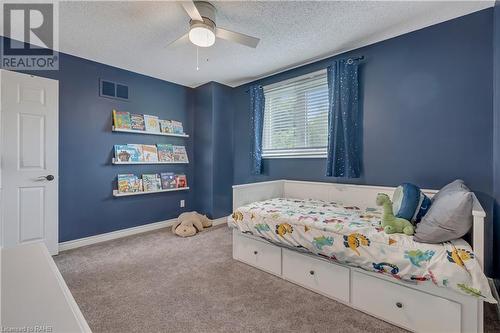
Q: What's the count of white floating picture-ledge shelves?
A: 3